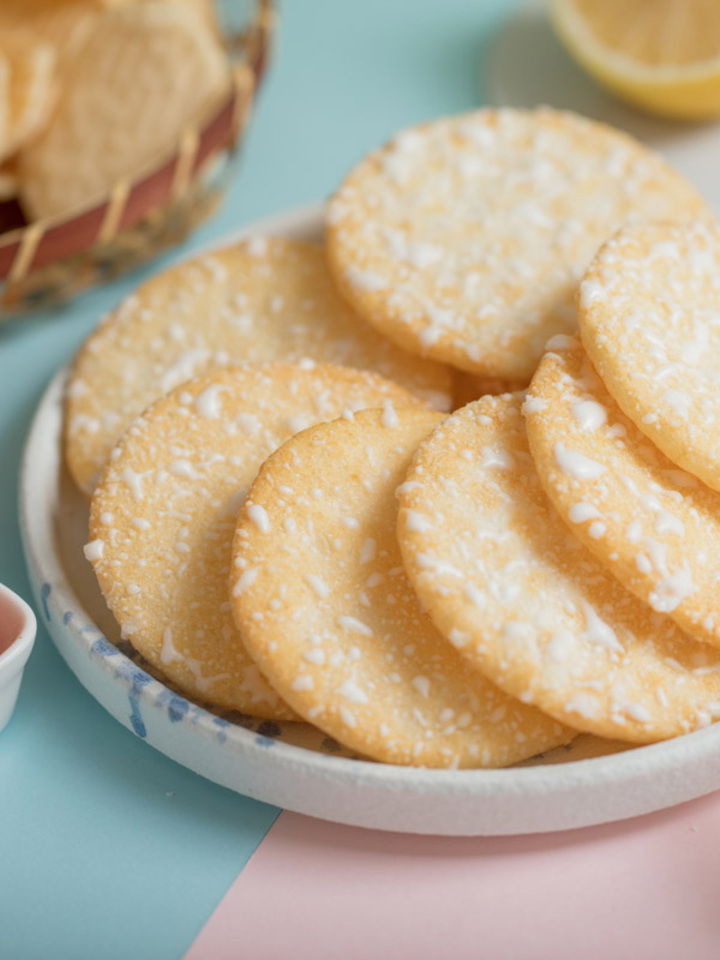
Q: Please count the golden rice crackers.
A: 7